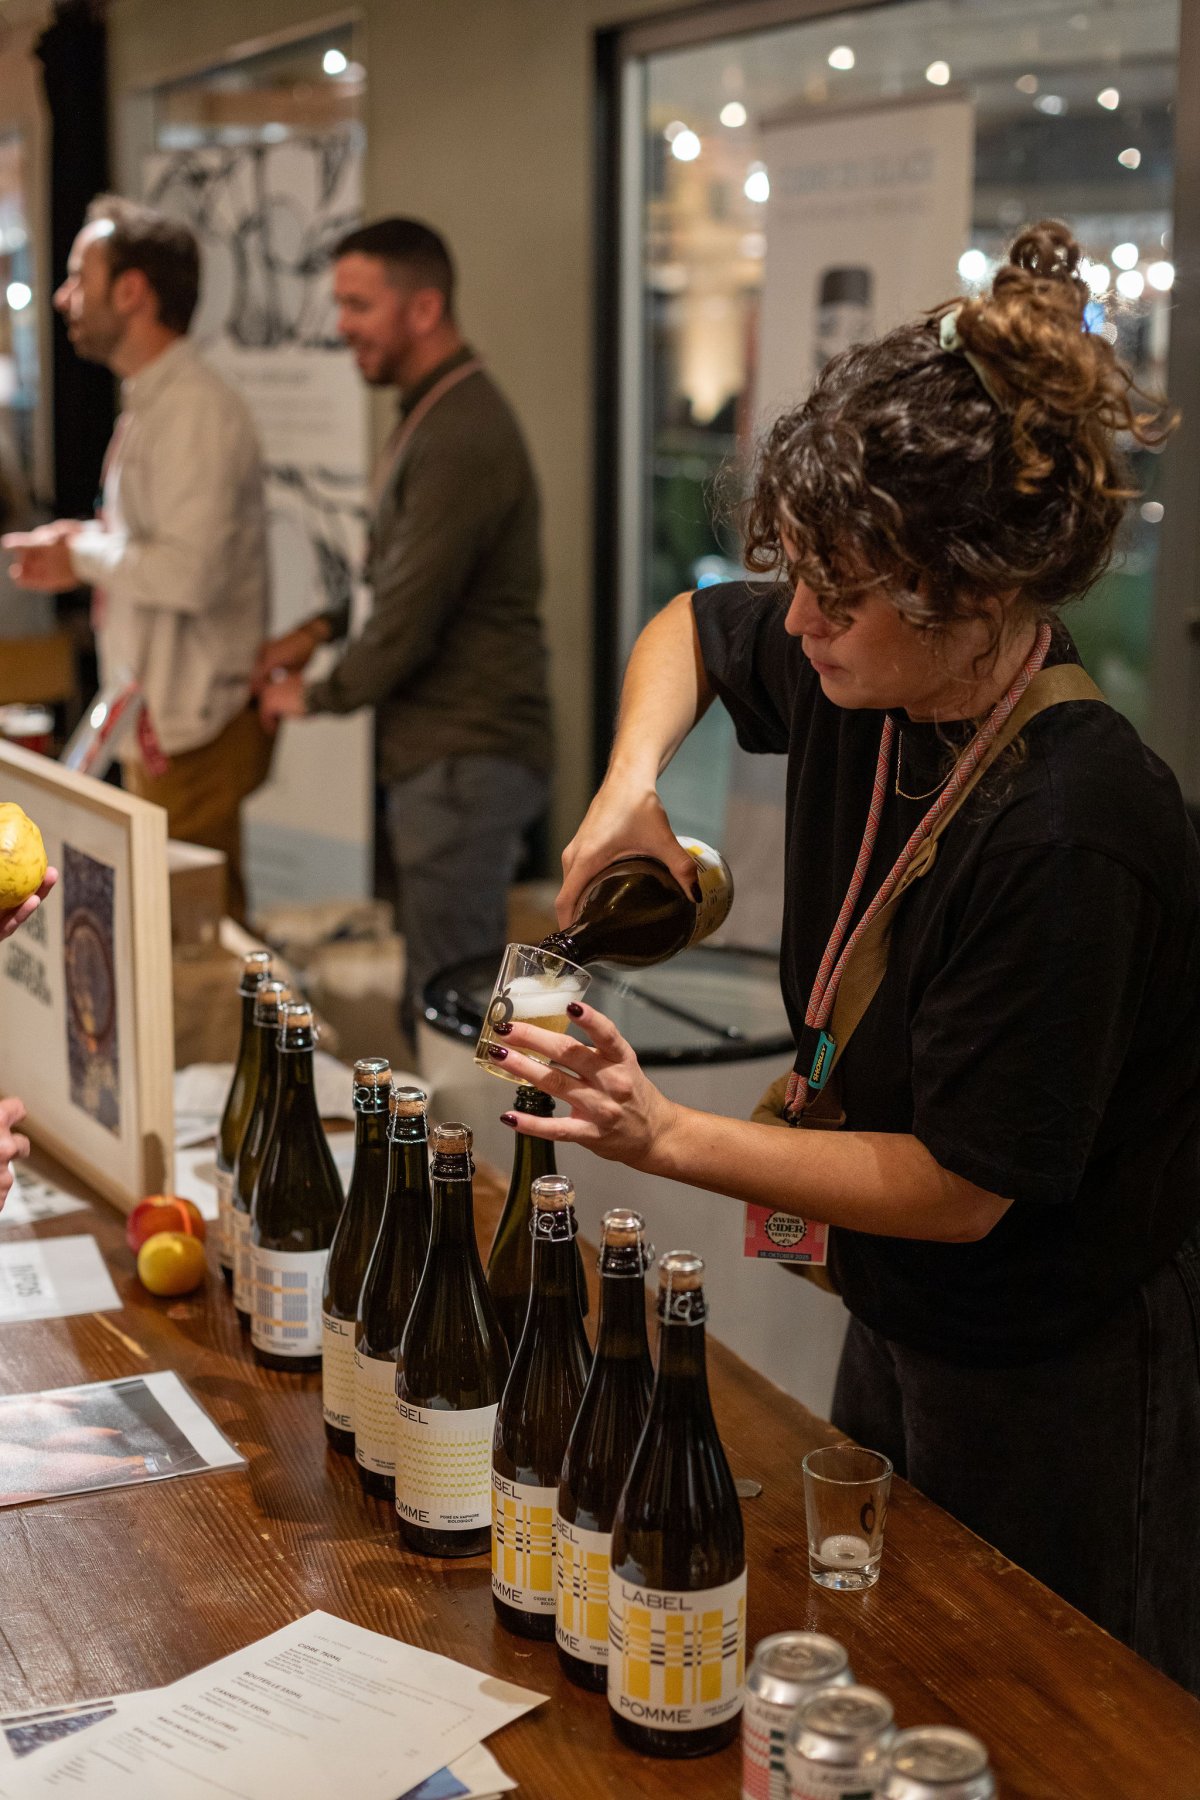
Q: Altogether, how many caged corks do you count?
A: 9